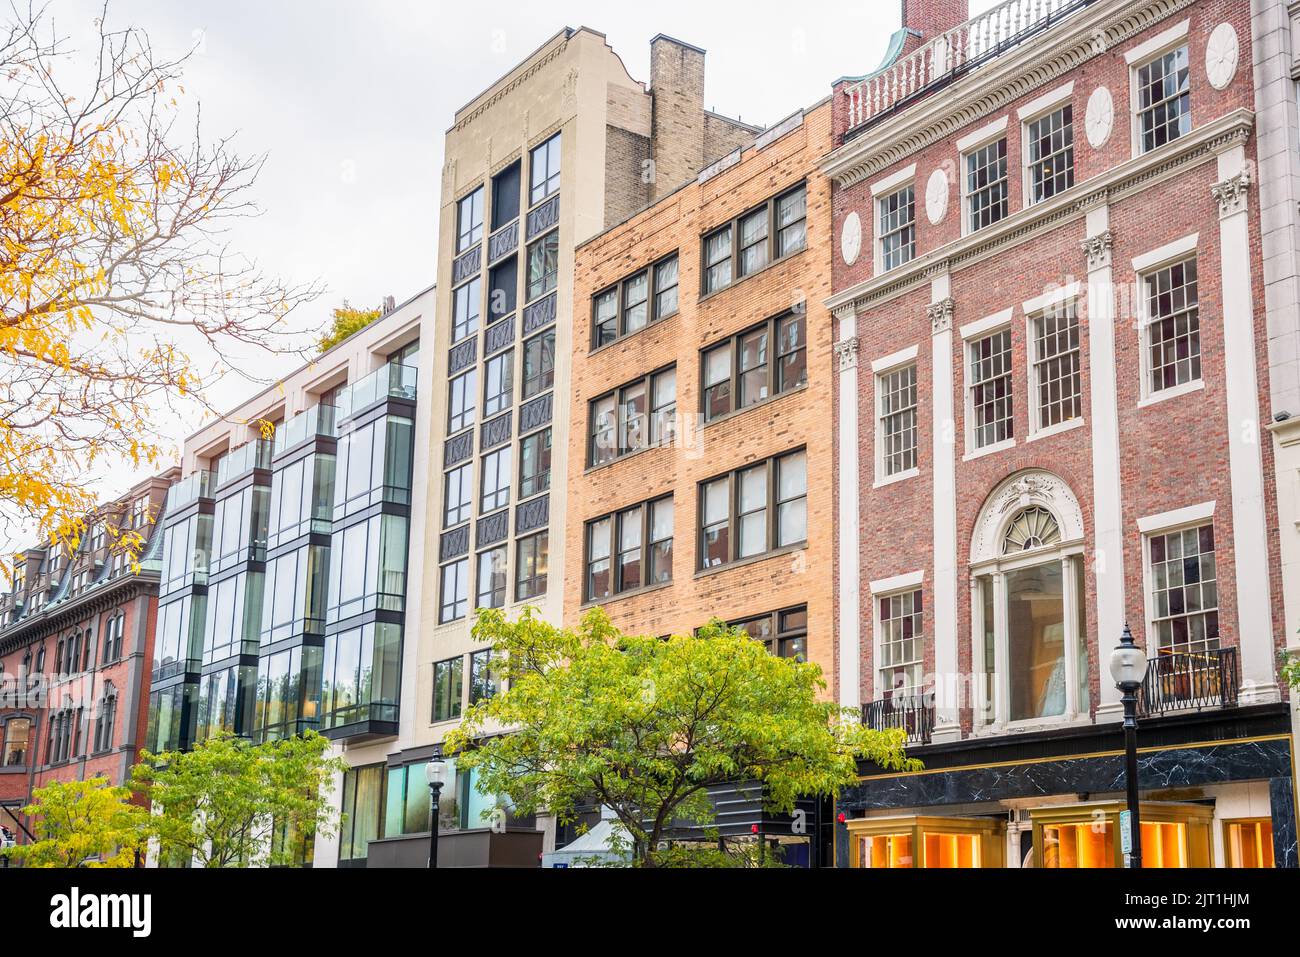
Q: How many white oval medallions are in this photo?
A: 4